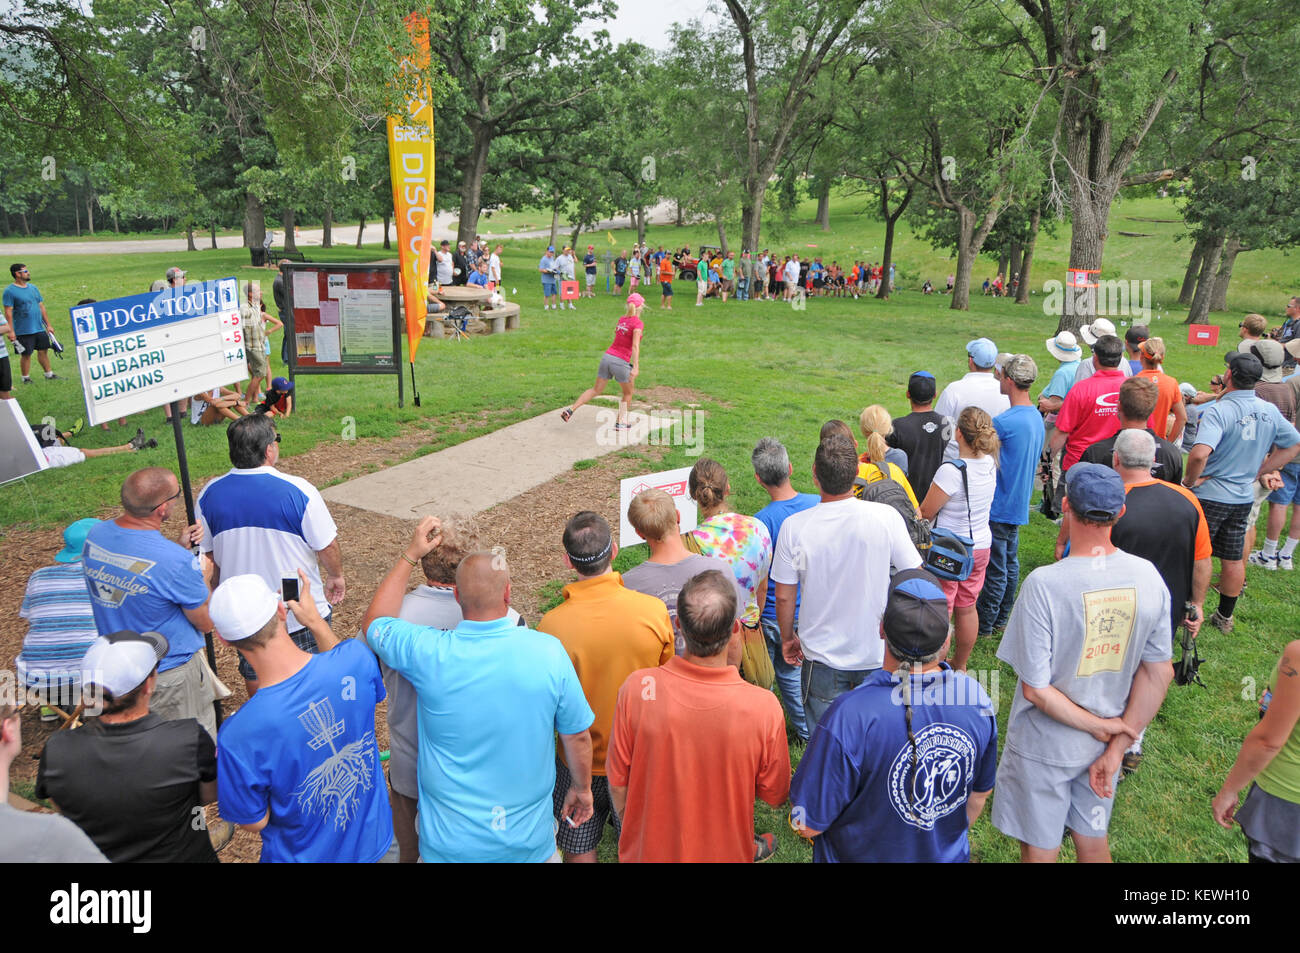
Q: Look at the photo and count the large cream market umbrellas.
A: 0